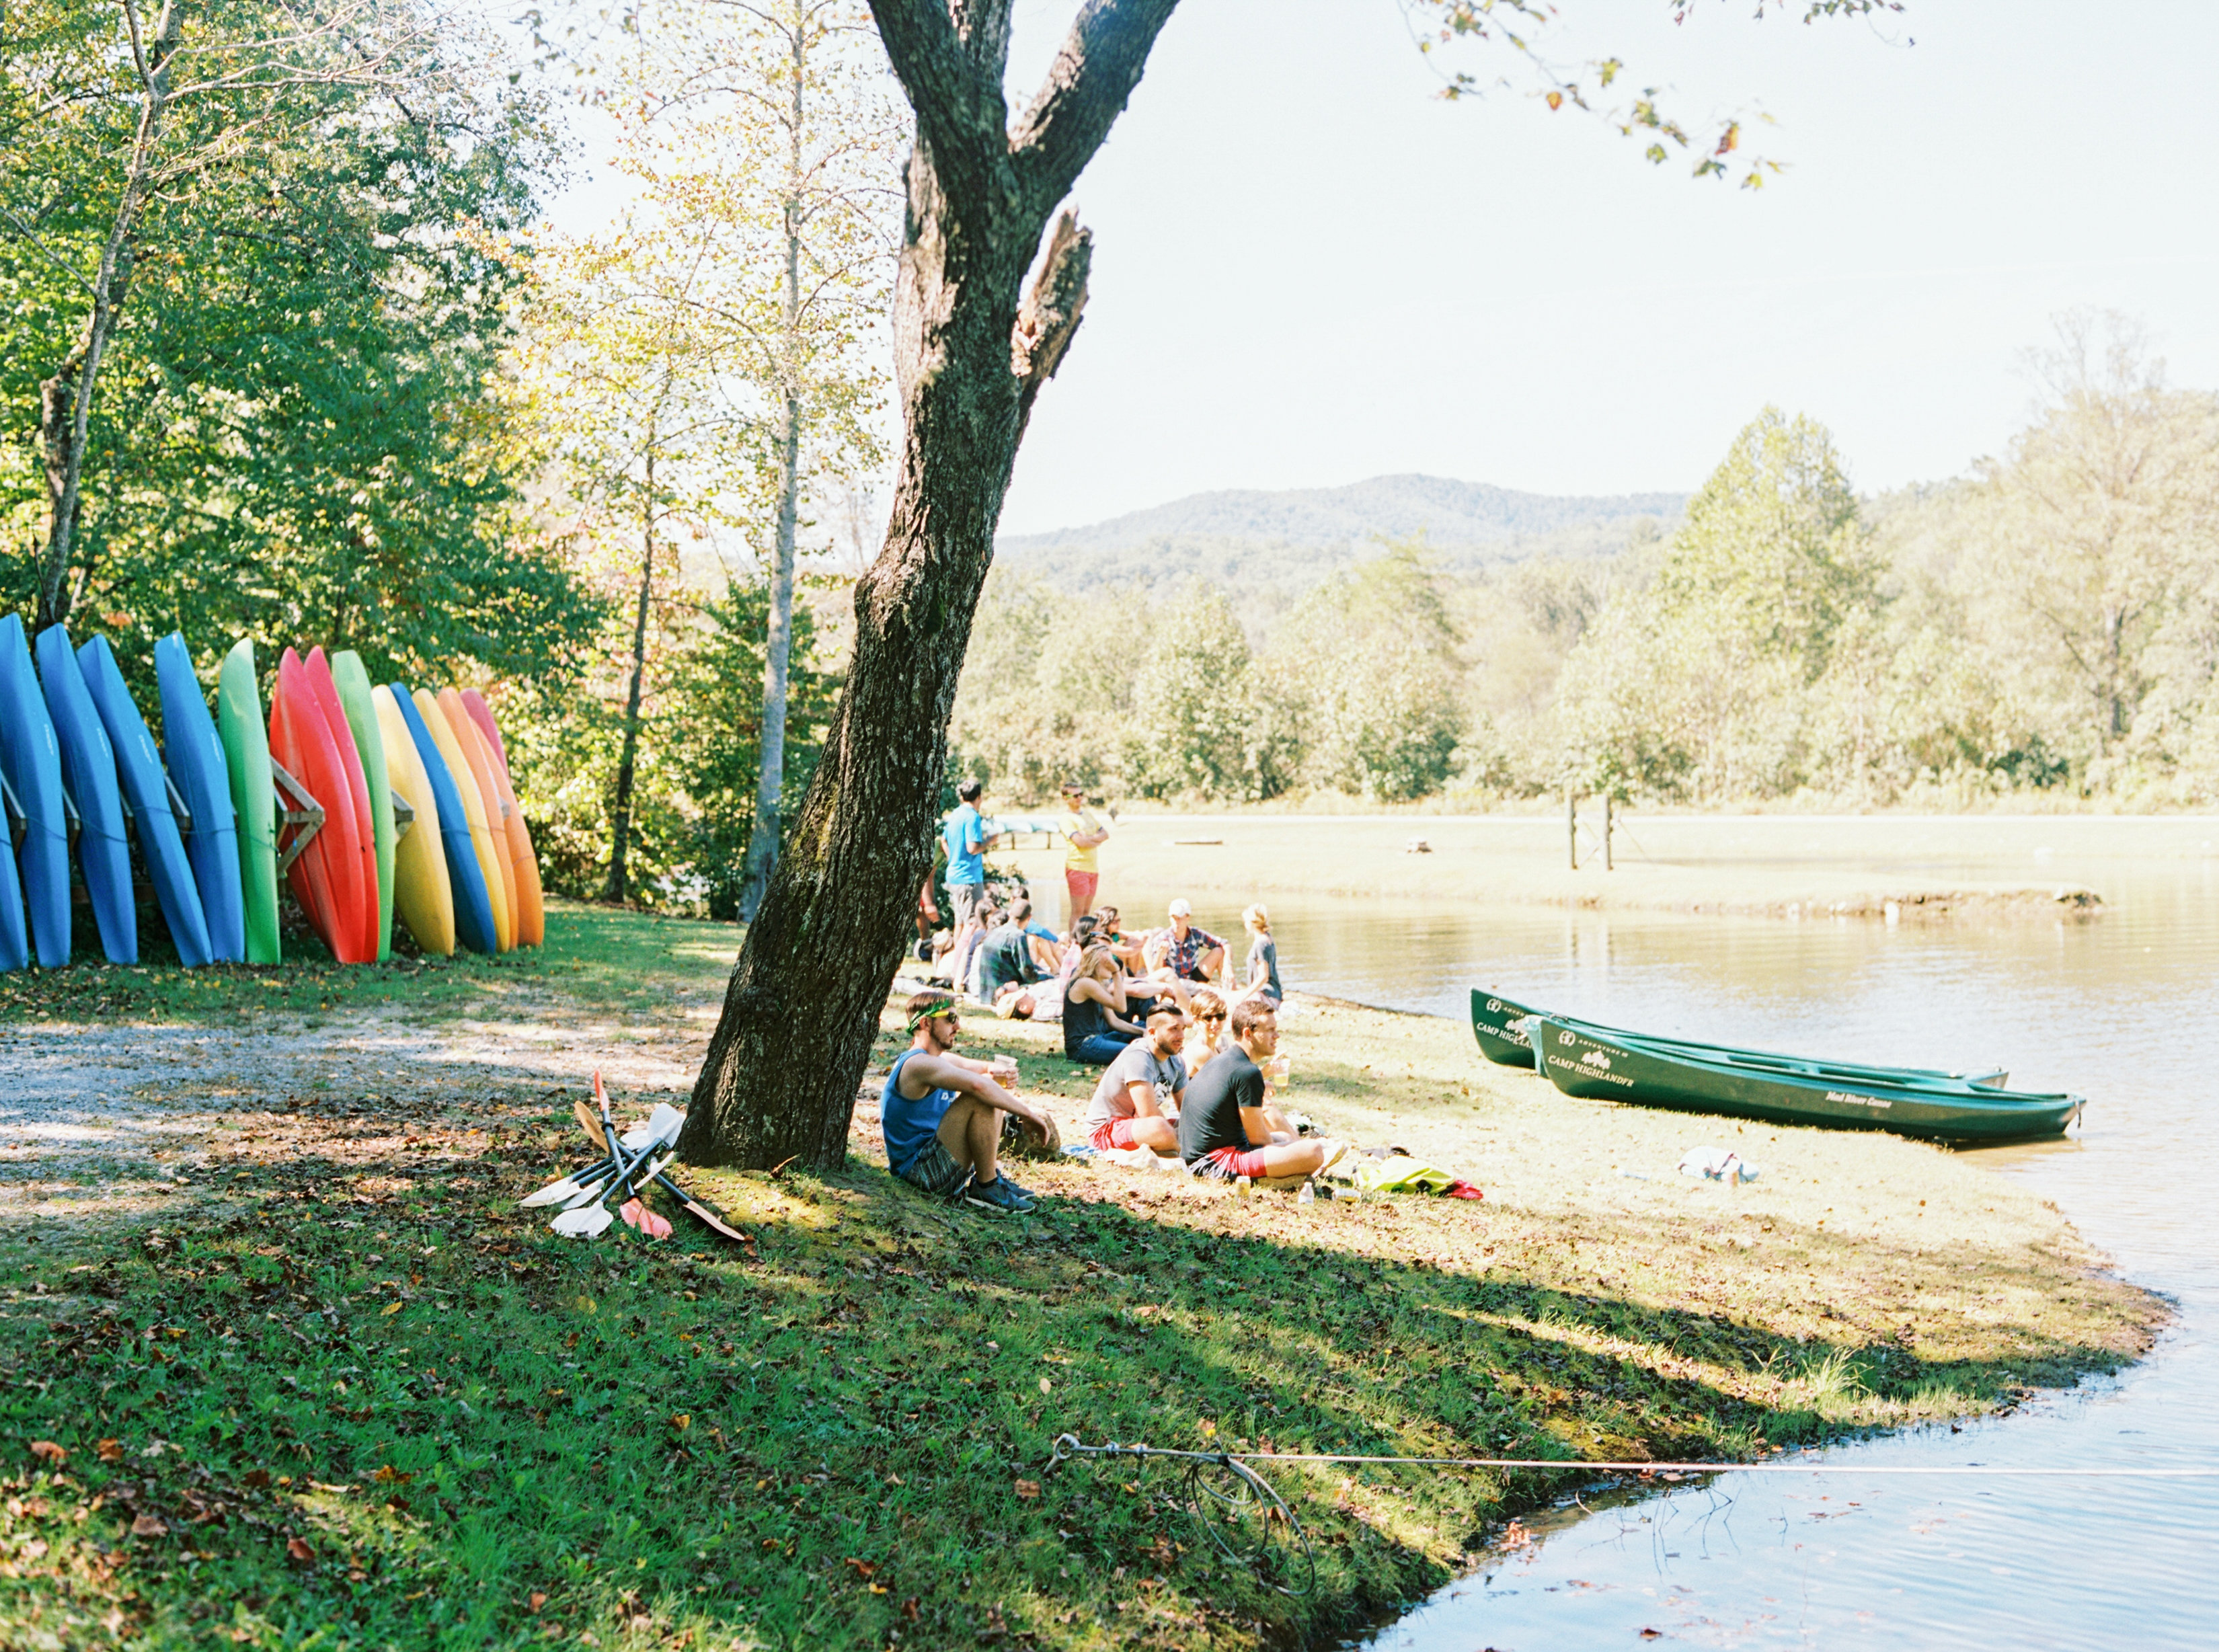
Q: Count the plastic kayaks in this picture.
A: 15